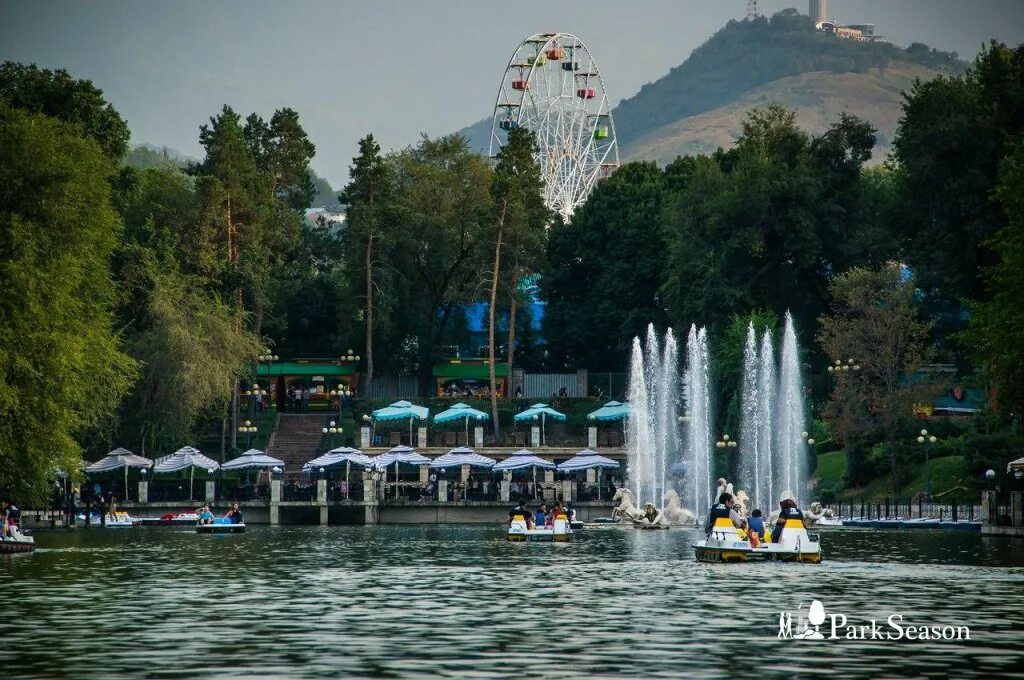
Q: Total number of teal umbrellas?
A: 4